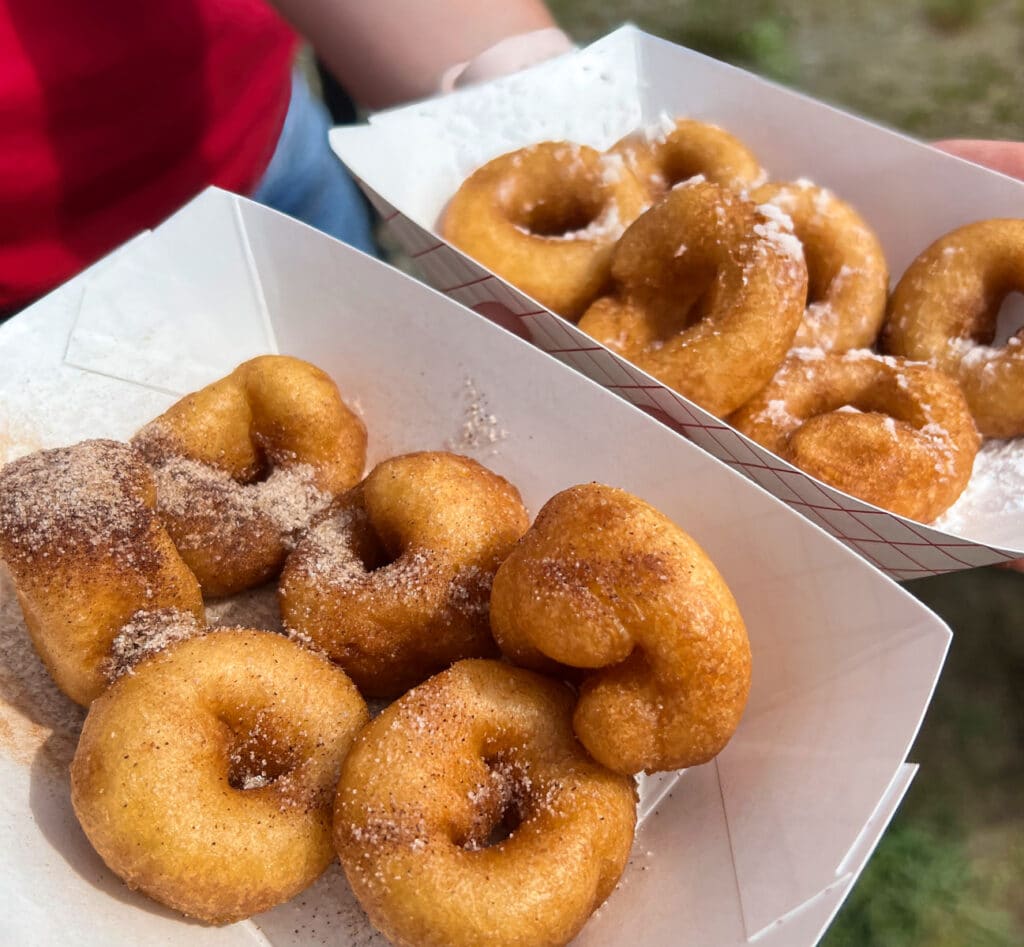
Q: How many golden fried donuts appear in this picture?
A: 12